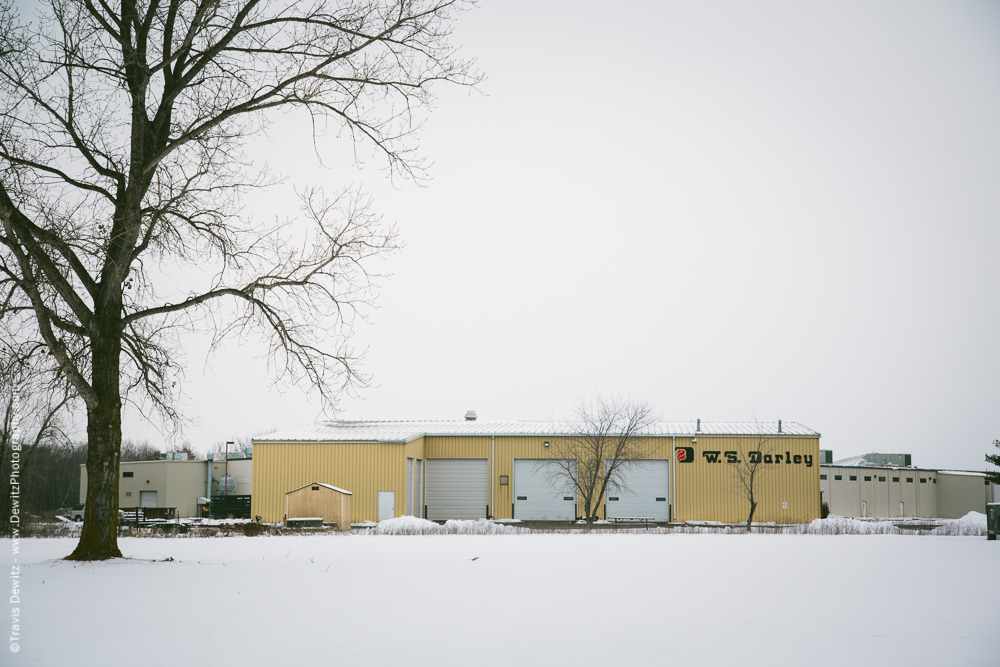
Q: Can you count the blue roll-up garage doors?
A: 2